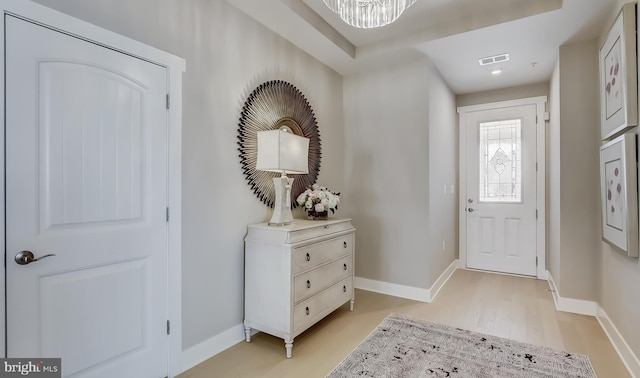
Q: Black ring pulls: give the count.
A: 6